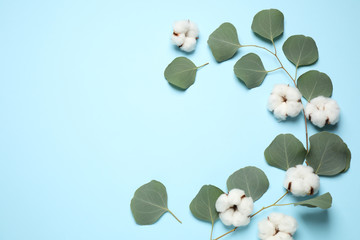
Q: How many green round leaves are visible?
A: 12